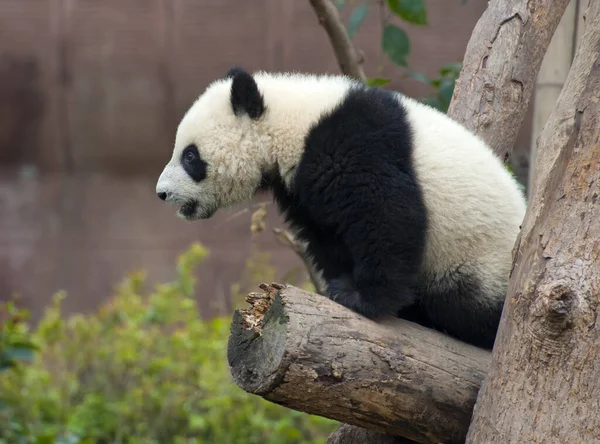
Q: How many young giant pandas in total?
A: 1